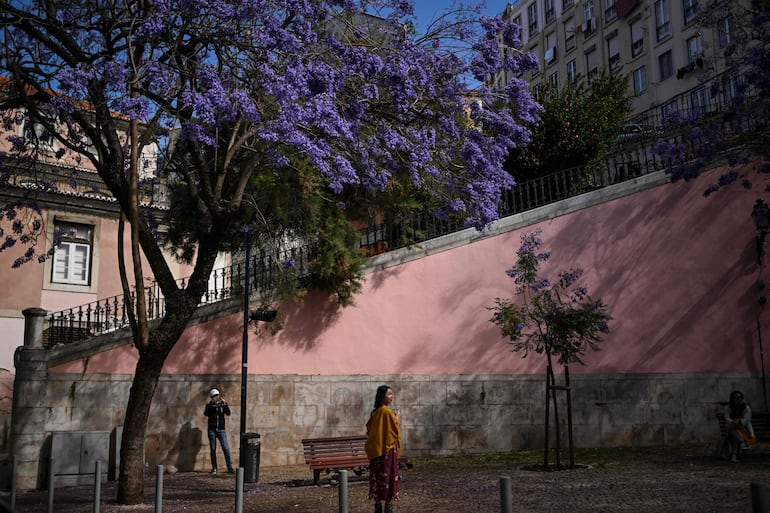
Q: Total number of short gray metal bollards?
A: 8